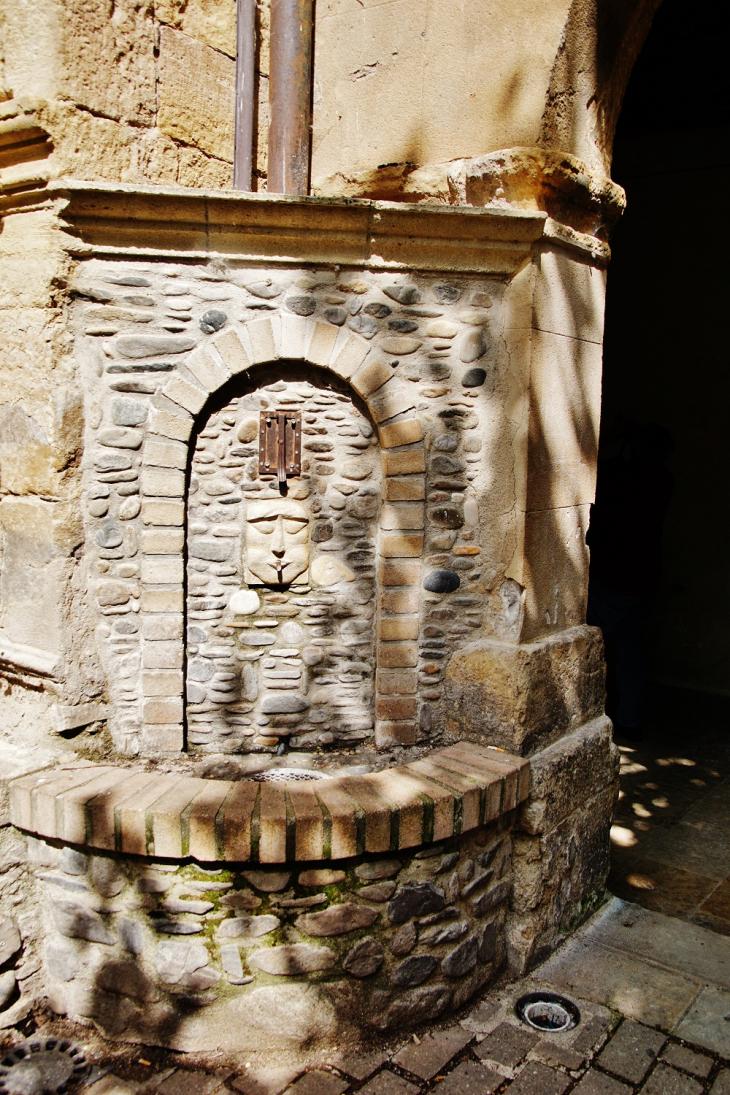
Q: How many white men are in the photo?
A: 0